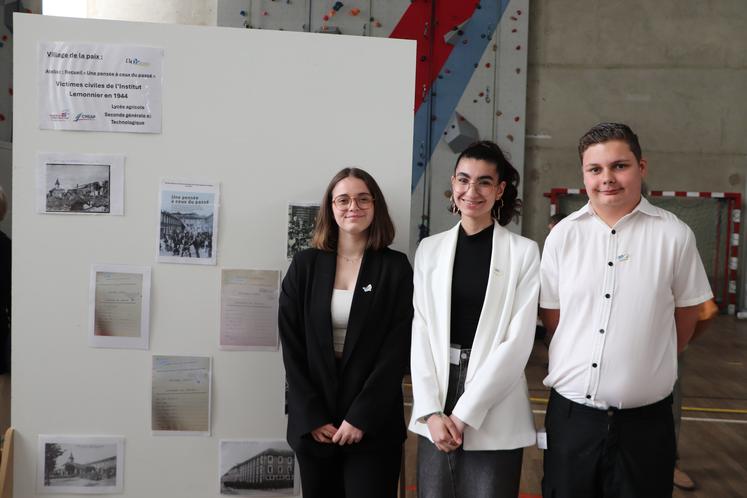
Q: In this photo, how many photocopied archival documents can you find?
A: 3